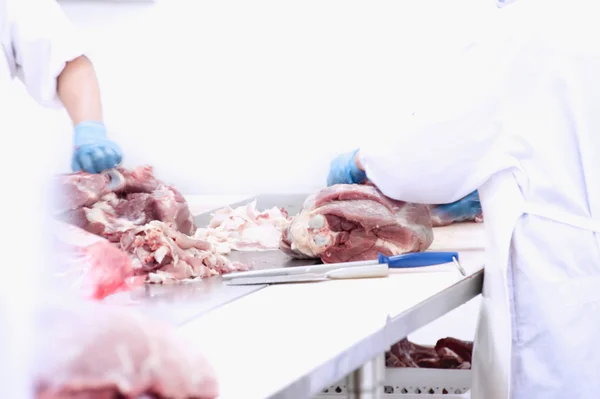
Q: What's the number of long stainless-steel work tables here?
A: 1